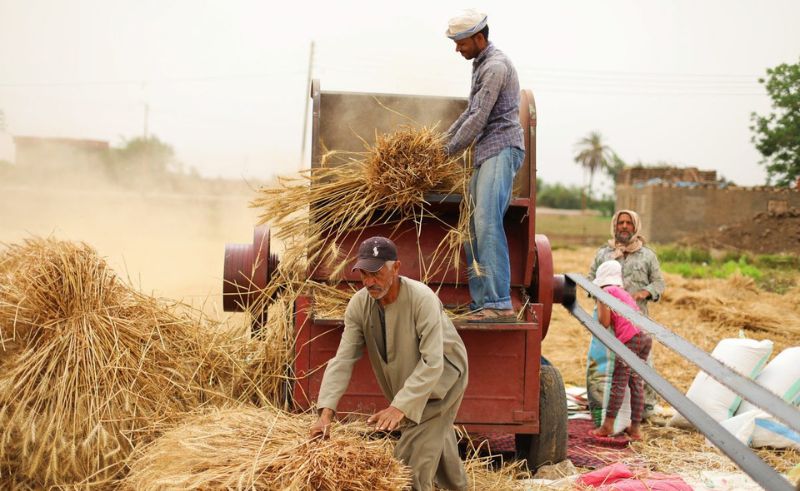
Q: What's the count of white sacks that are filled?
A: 3